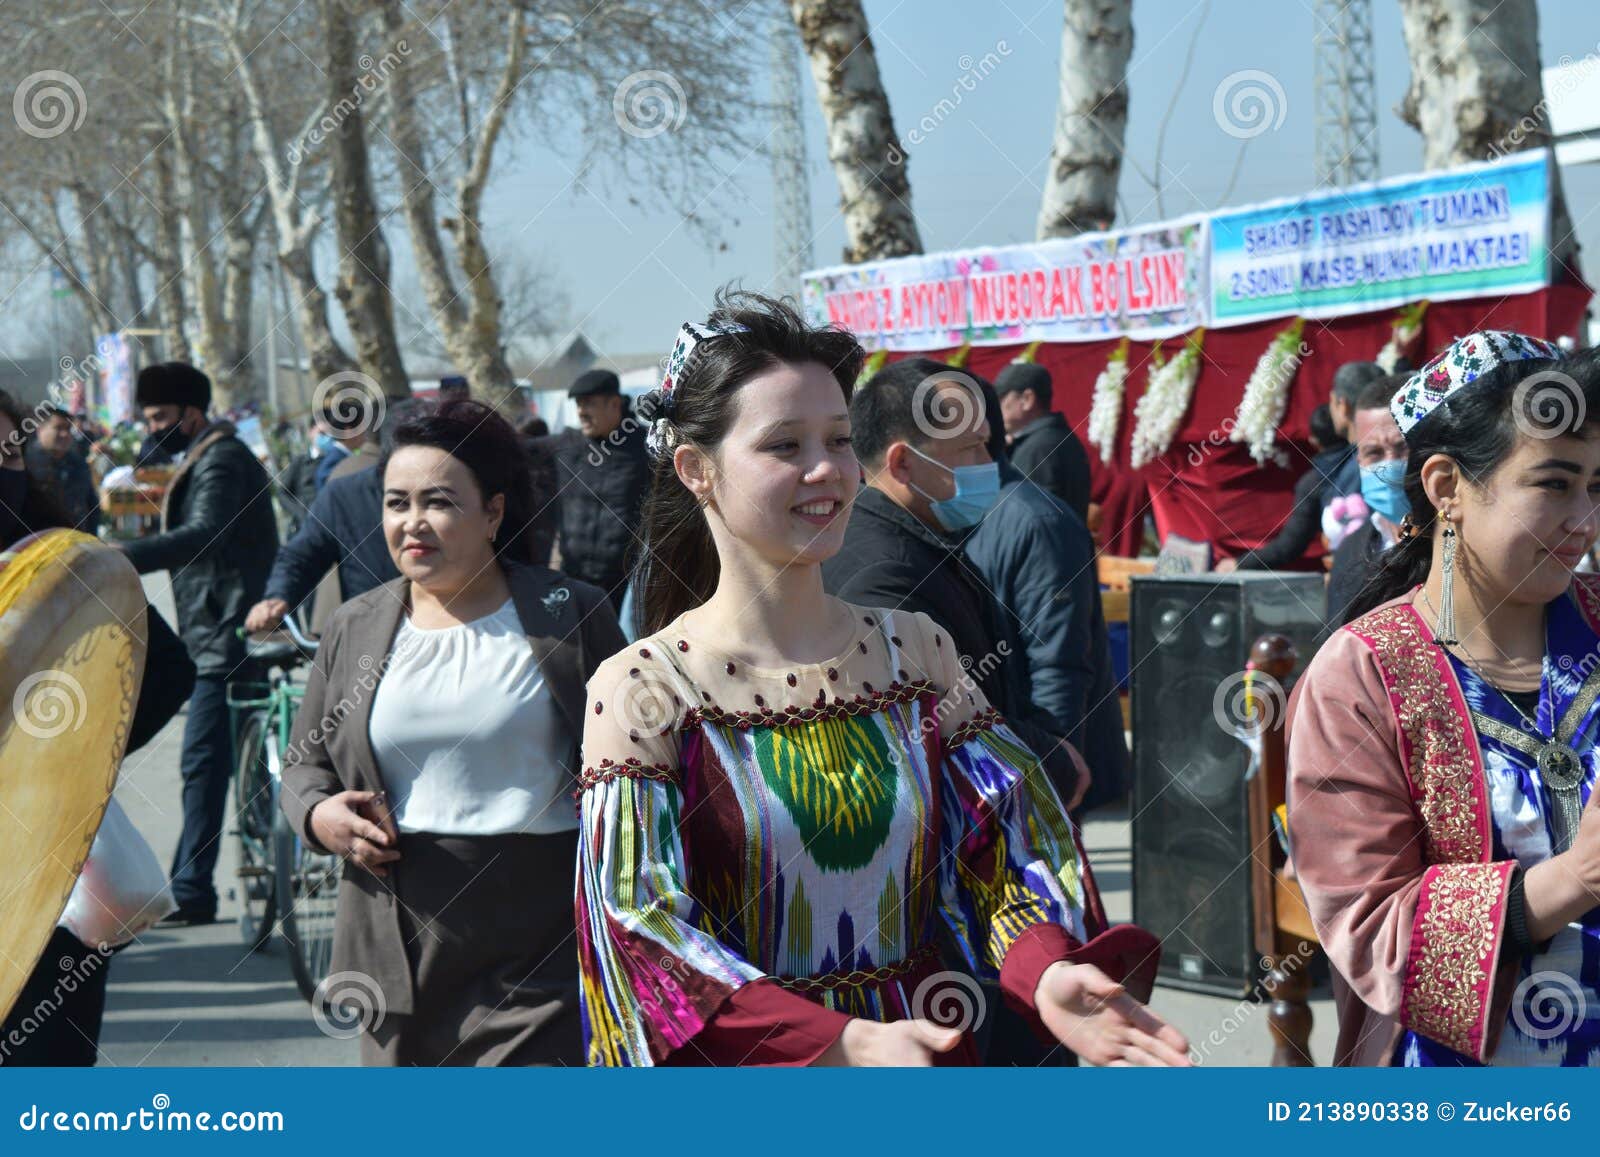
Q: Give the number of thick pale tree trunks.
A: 3